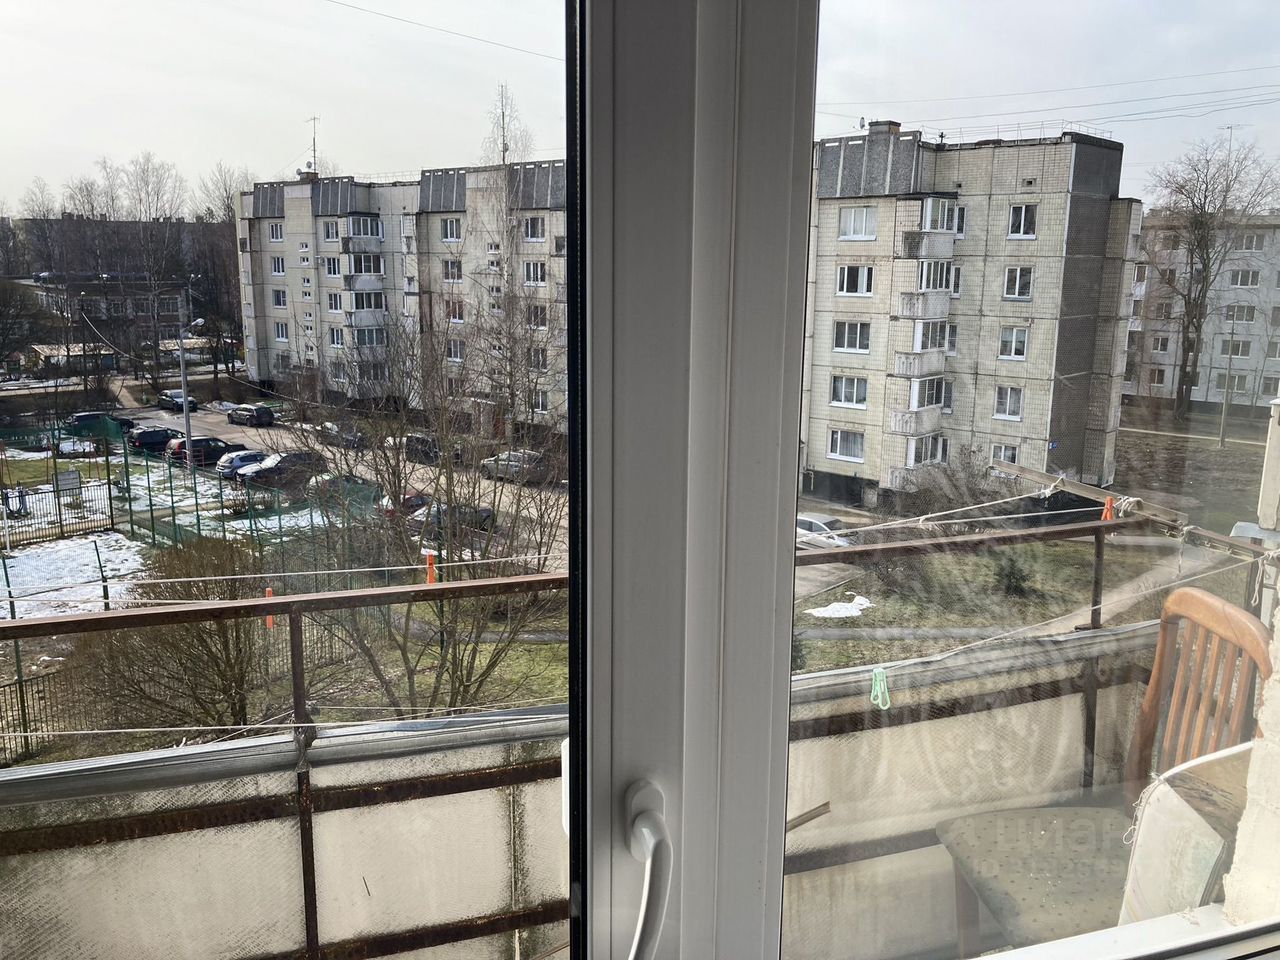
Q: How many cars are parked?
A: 14